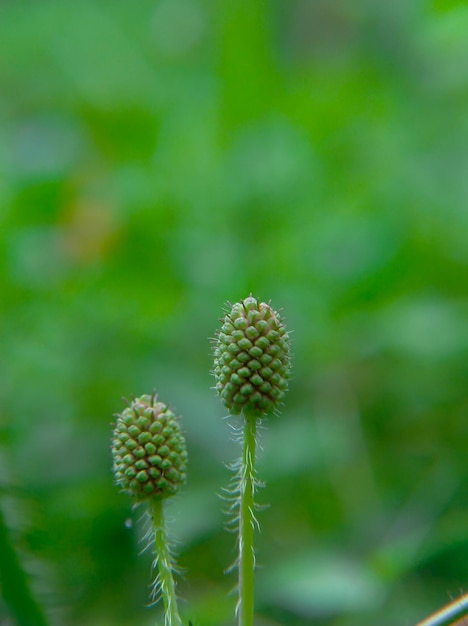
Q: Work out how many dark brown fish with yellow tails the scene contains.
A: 0